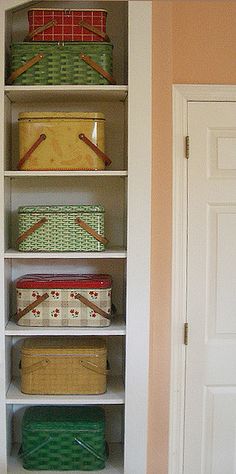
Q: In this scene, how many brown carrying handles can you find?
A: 10